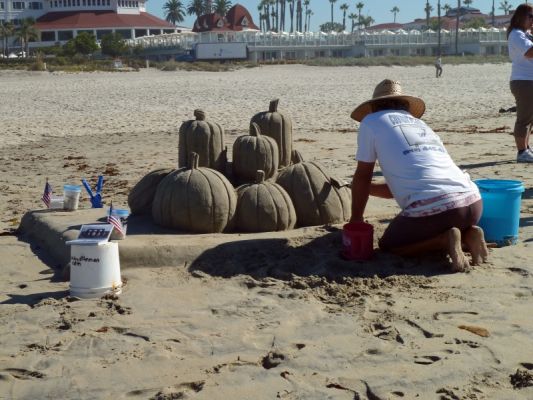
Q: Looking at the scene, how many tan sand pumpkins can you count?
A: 7